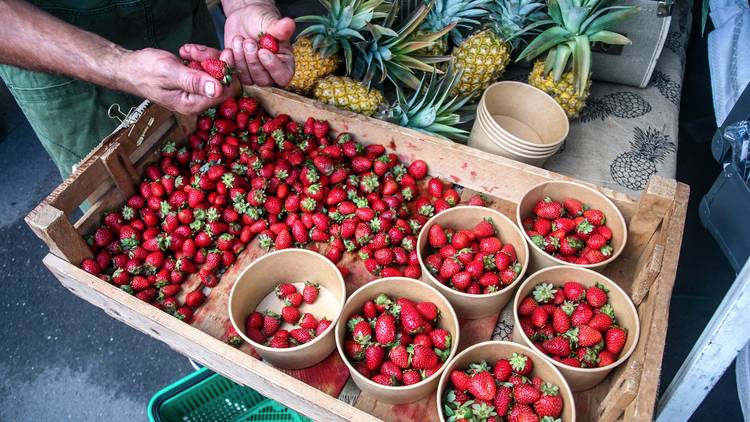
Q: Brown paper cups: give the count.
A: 10